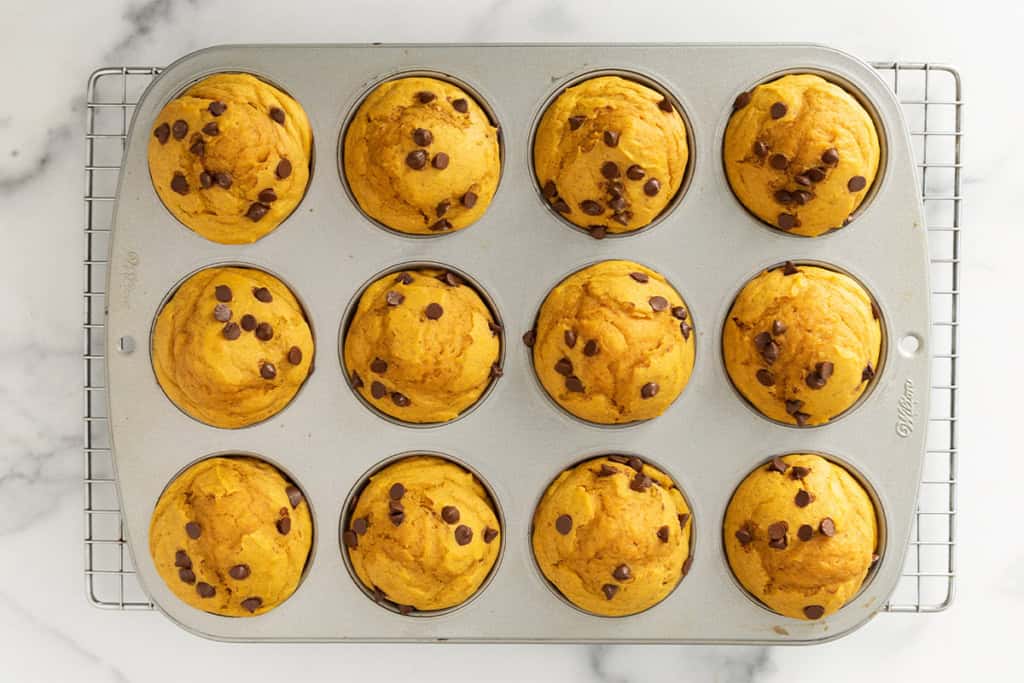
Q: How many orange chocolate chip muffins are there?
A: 12